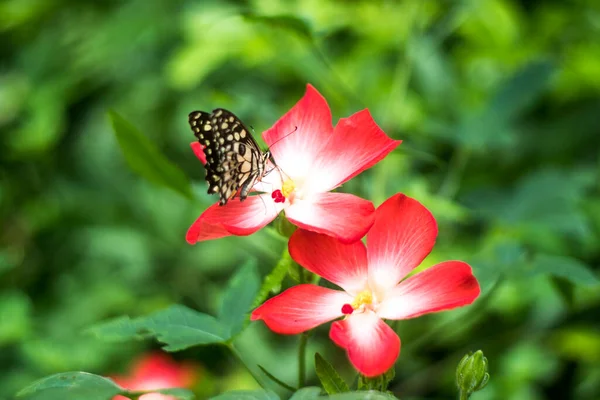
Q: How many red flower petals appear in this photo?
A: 10